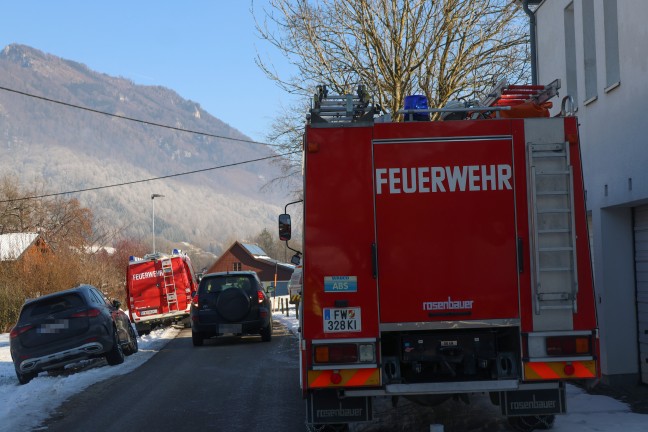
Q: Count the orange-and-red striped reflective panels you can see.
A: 2